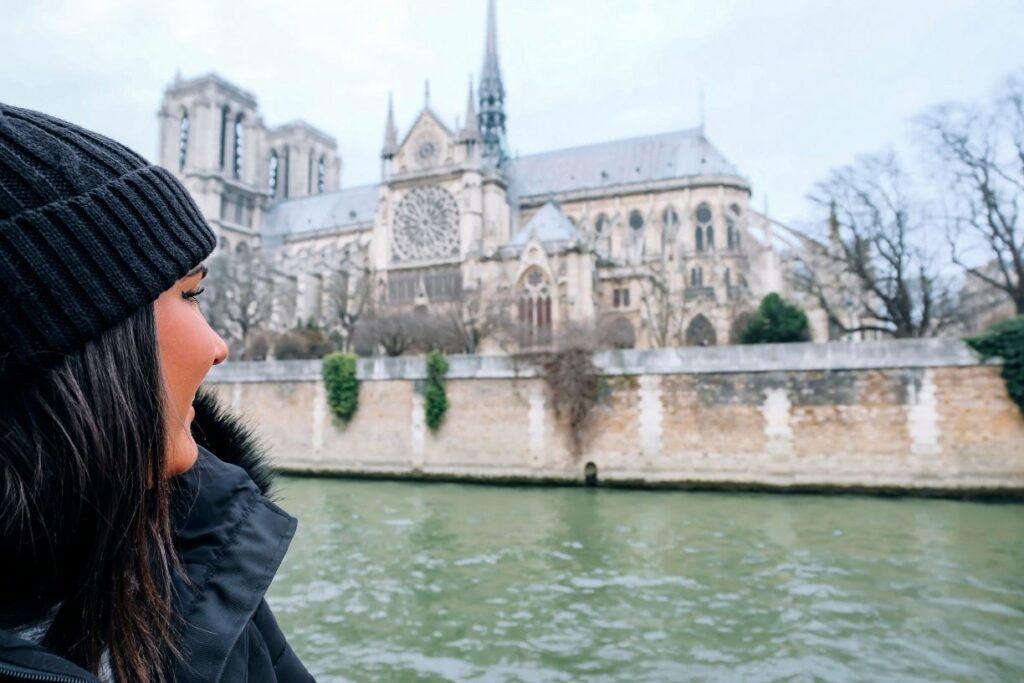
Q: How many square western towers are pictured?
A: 2